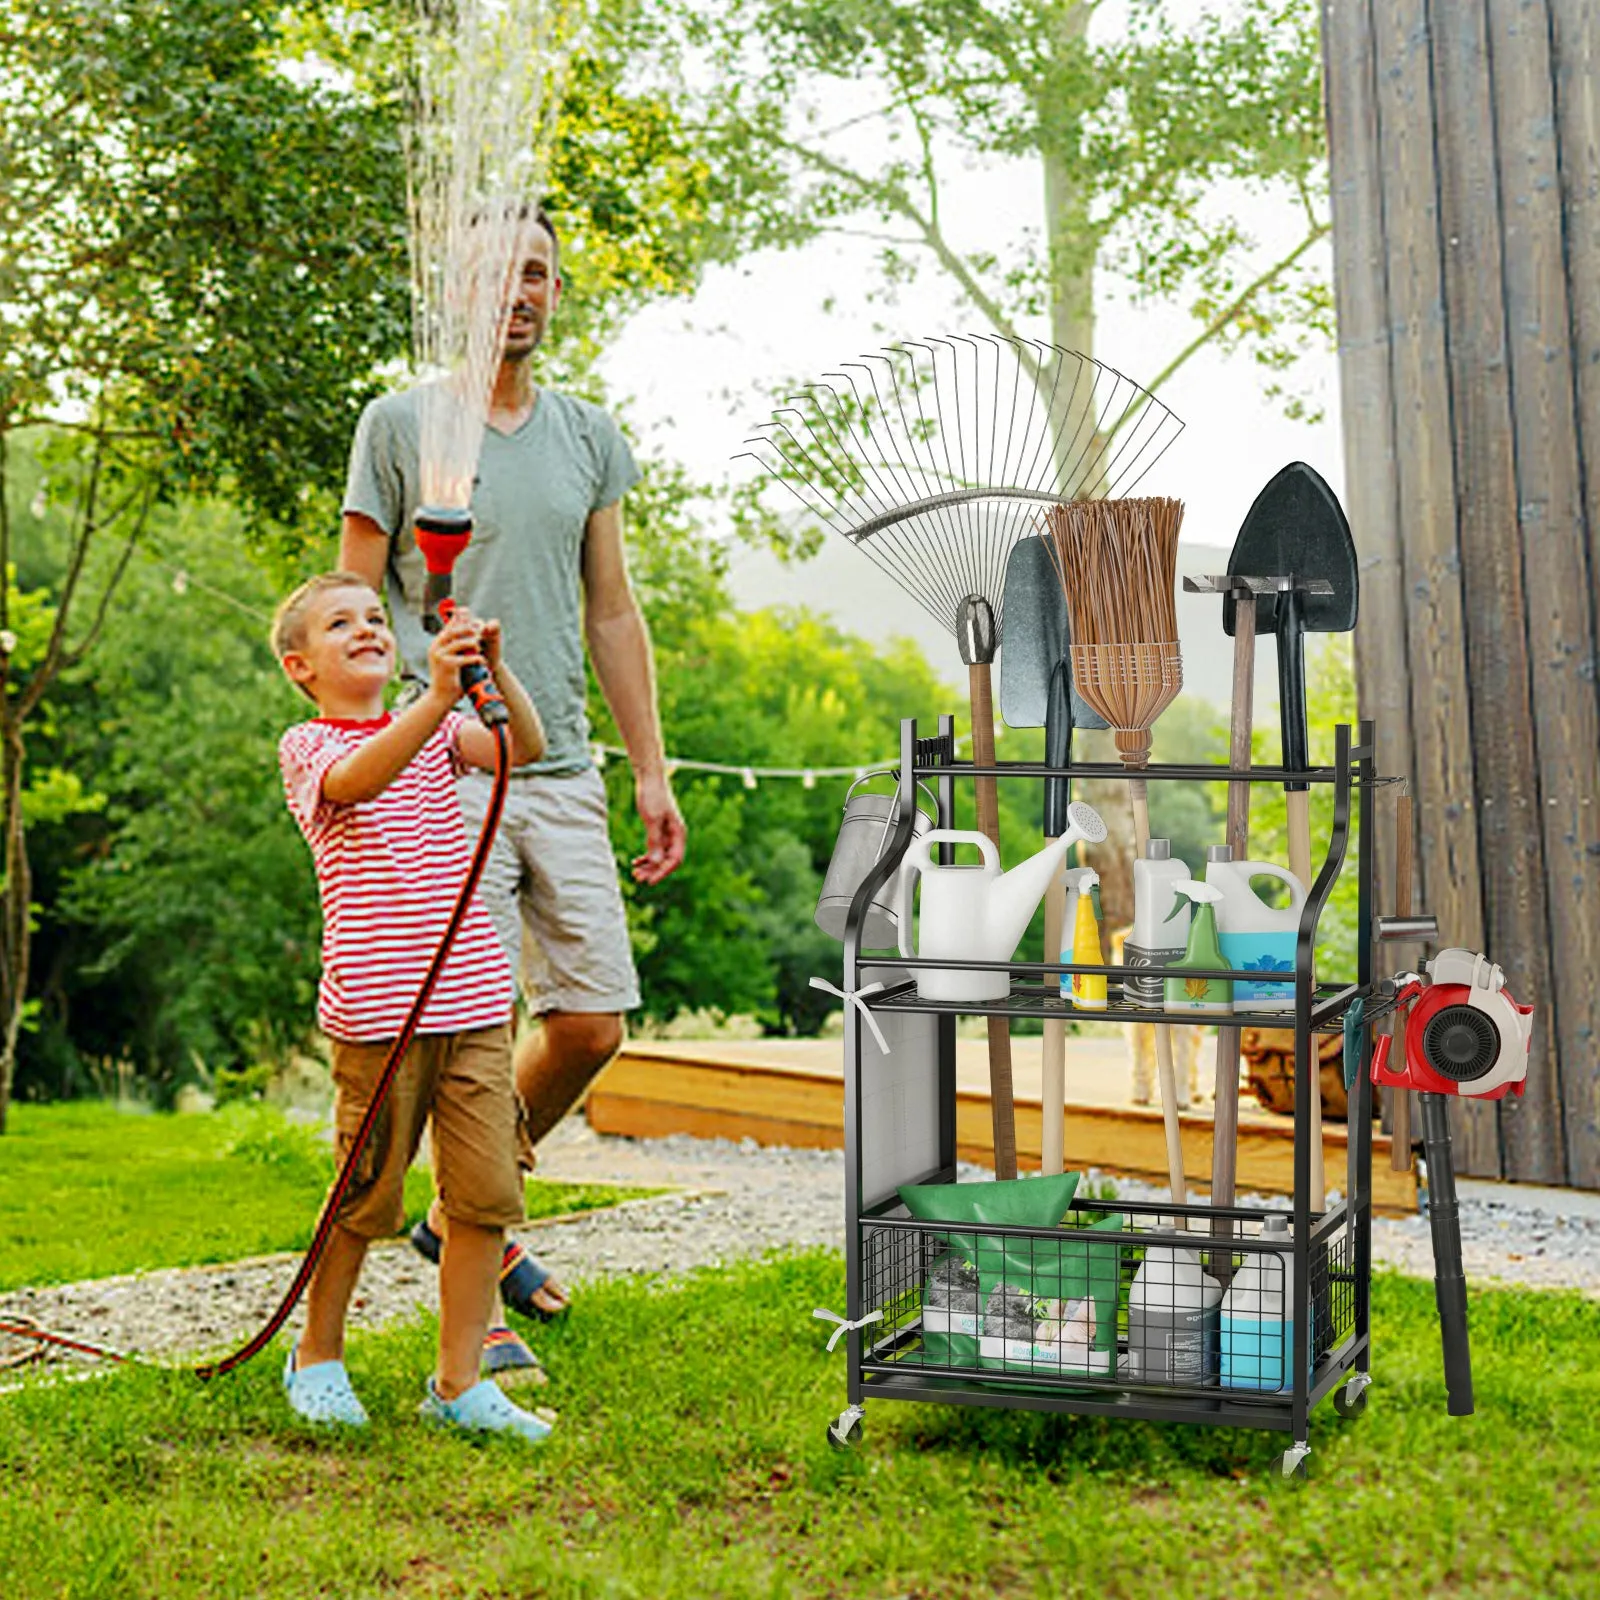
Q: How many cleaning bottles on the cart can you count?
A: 7